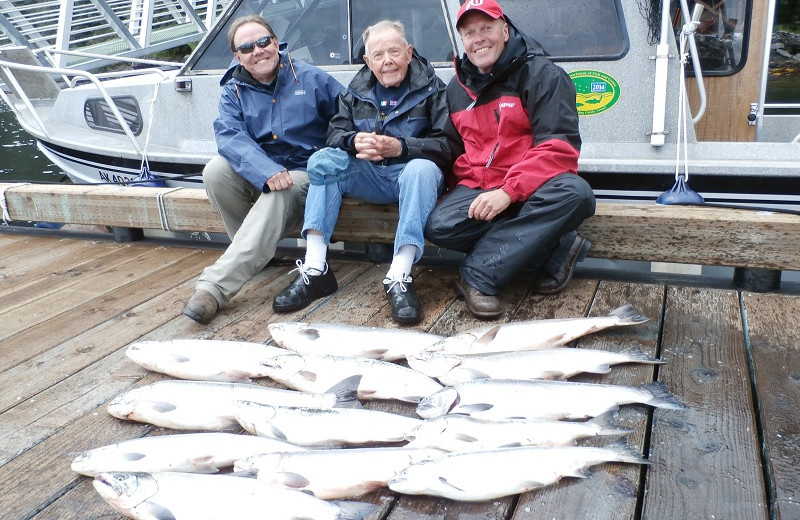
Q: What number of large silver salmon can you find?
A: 13